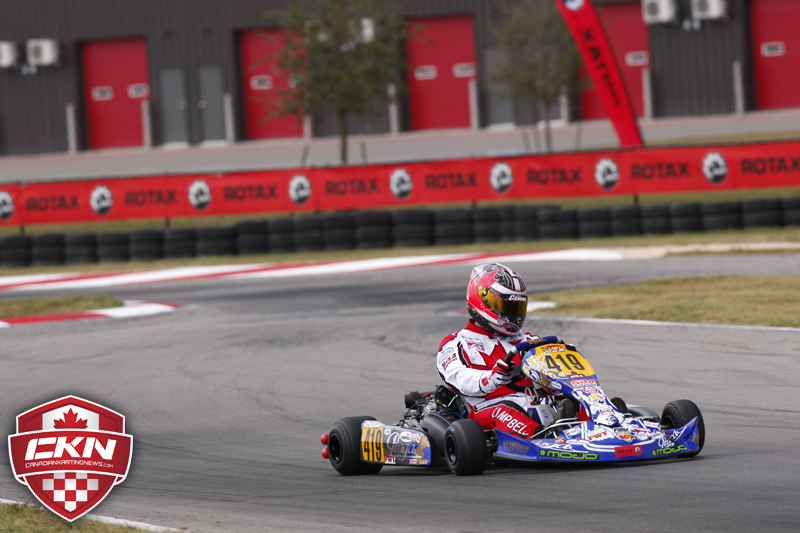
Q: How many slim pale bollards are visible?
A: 9